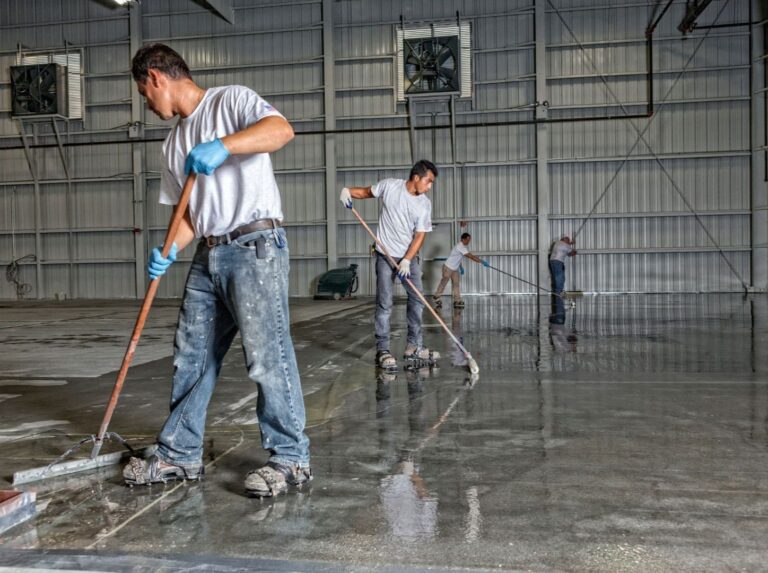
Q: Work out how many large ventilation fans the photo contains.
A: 2